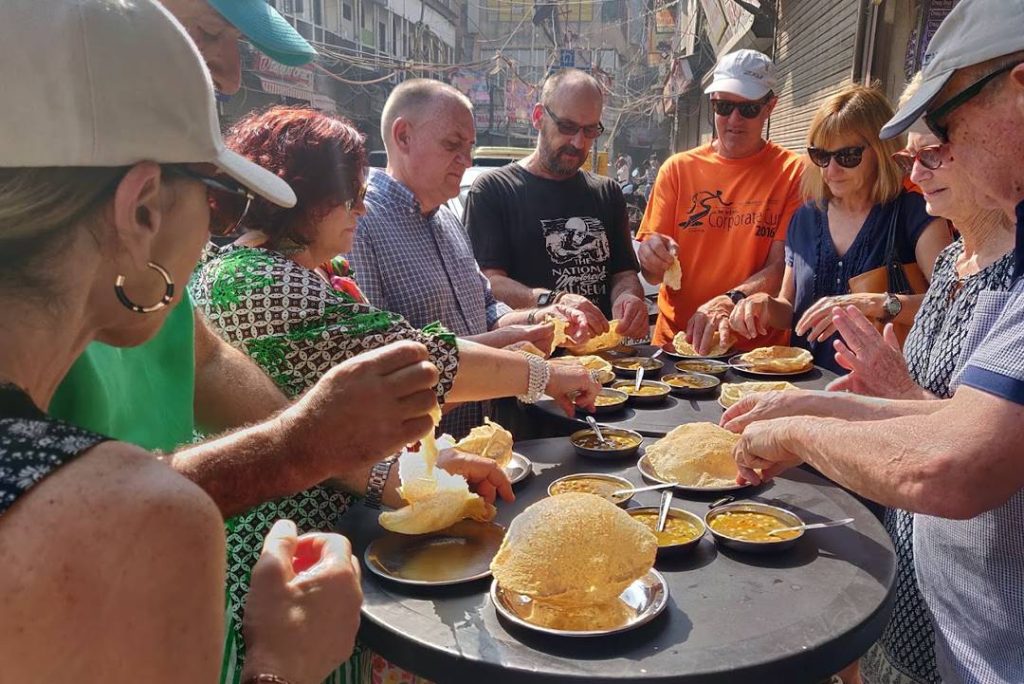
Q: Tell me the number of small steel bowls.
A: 9